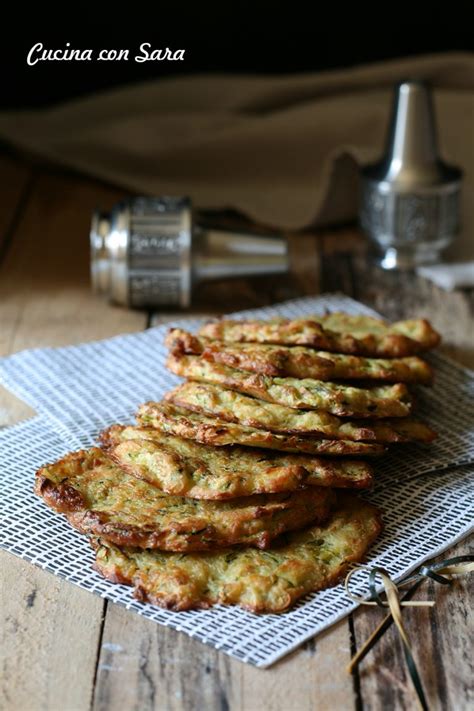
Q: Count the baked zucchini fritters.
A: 8